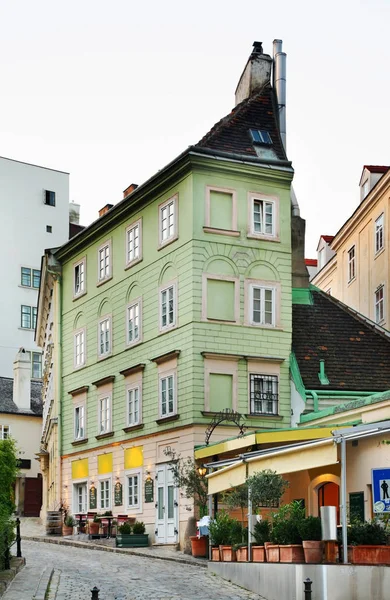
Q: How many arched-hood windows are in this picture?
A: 6